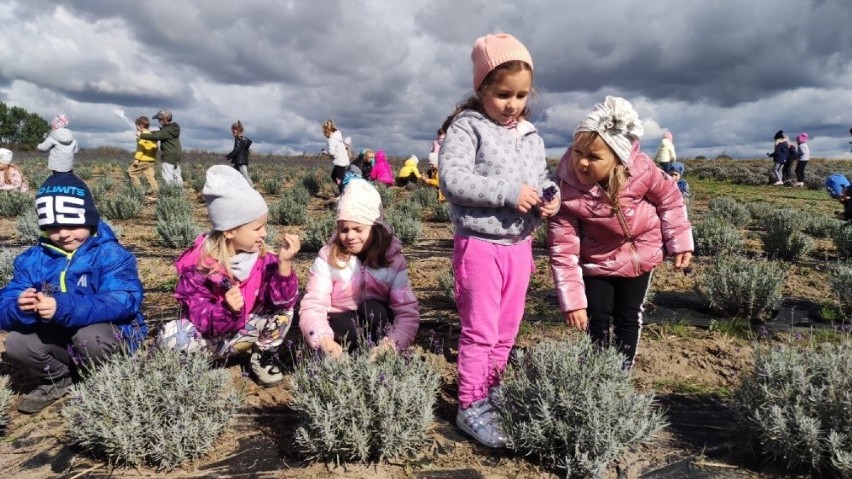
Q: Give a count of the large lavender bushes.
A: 4